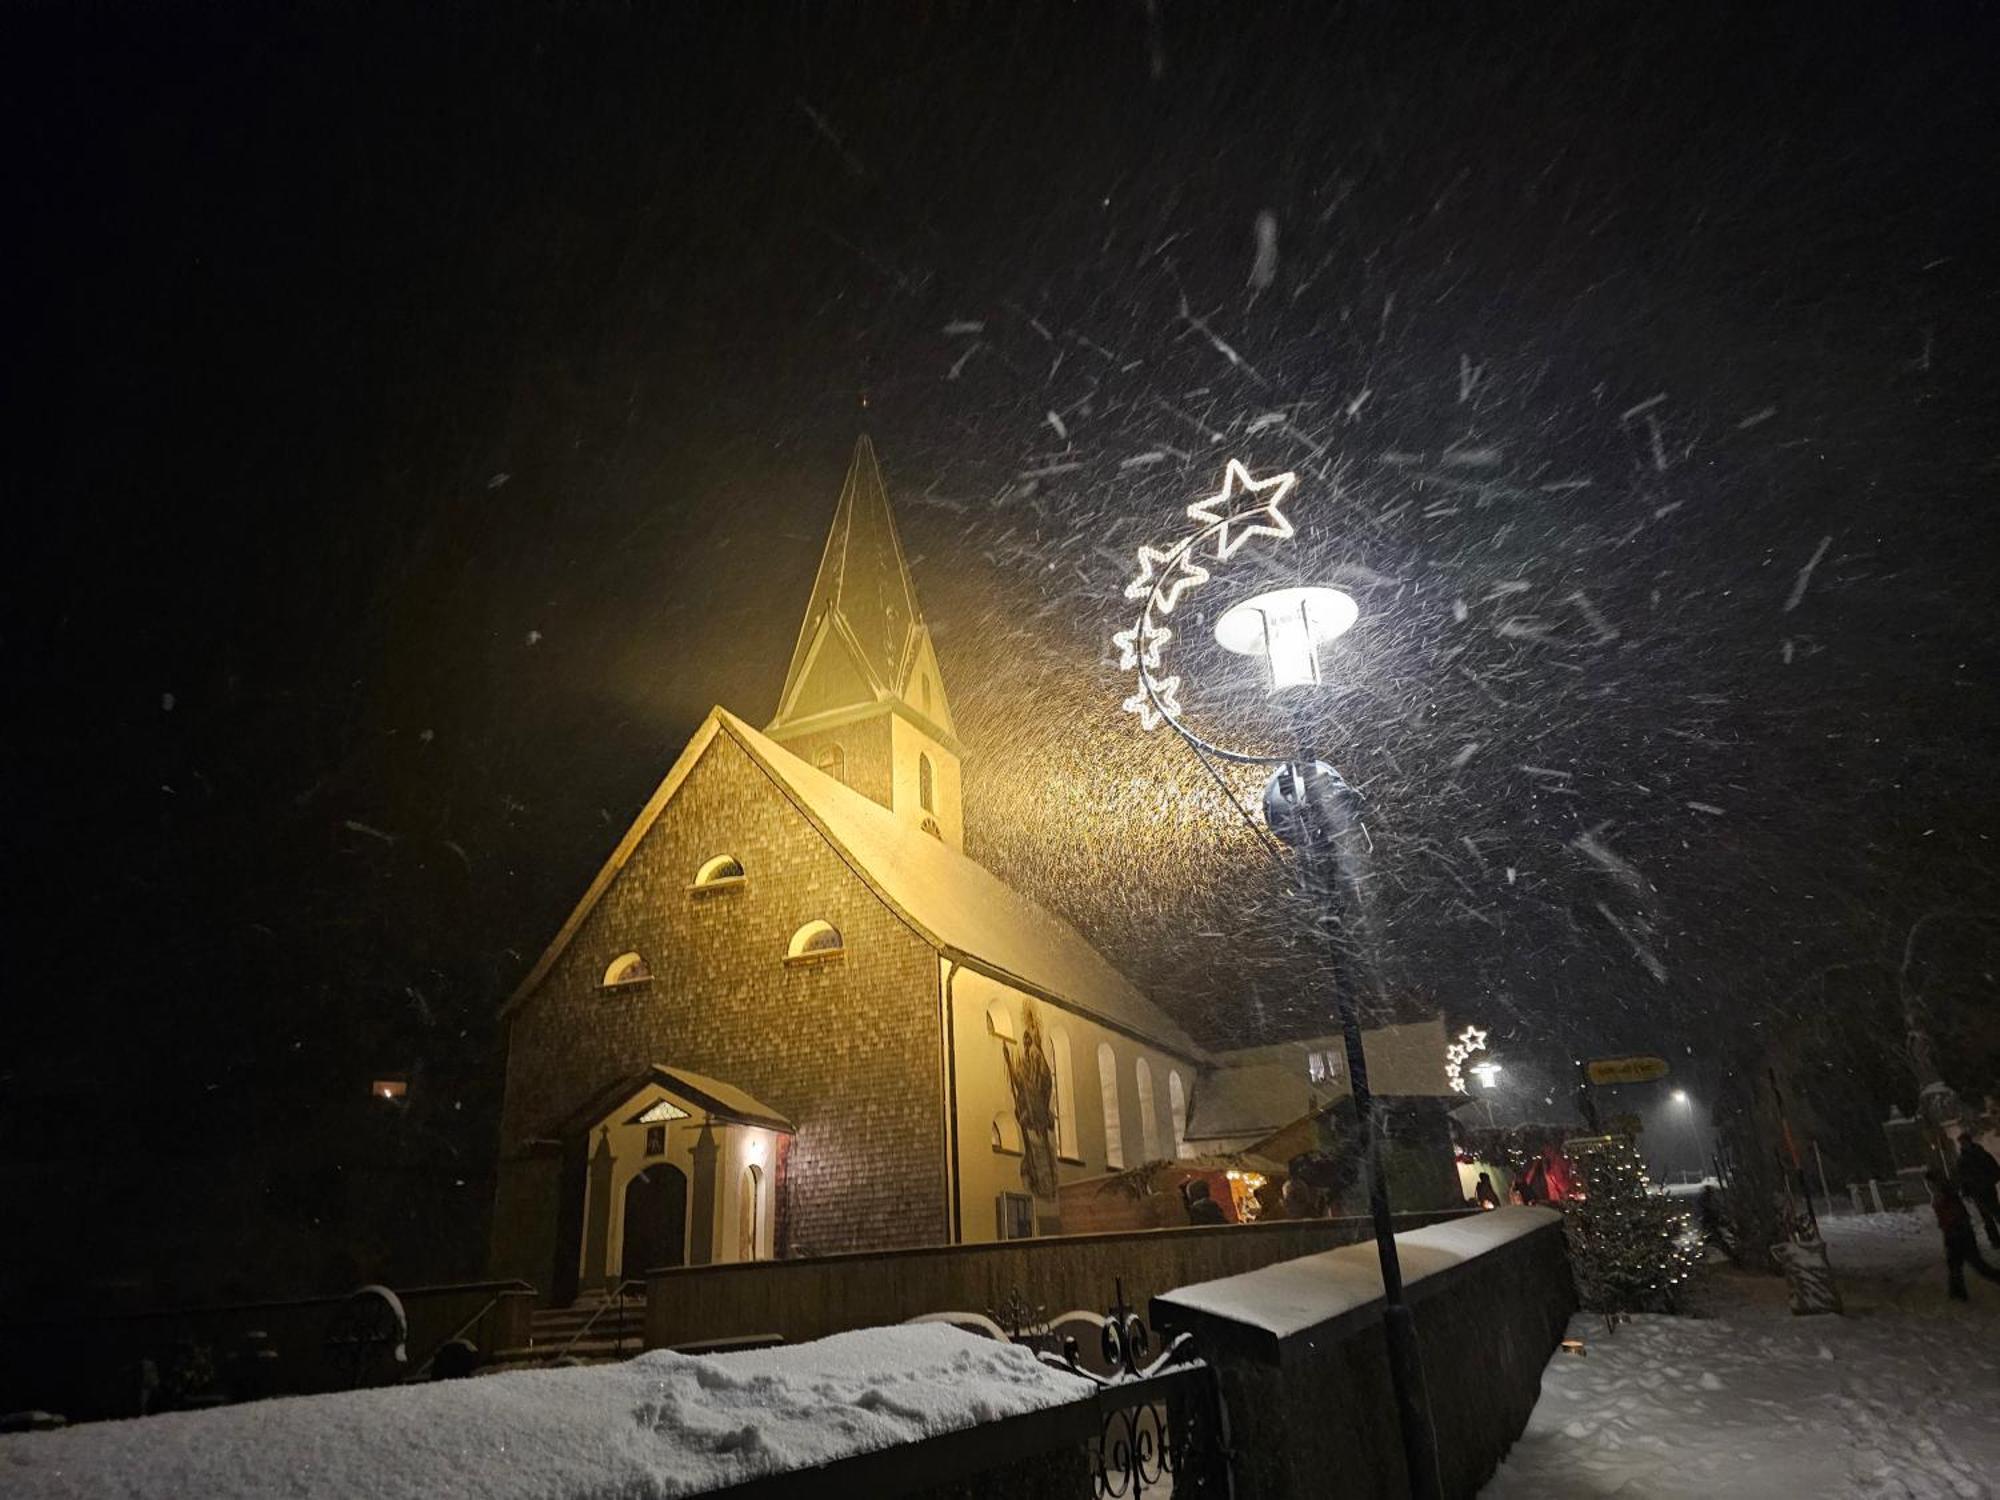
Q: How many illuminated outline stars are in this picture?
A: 8